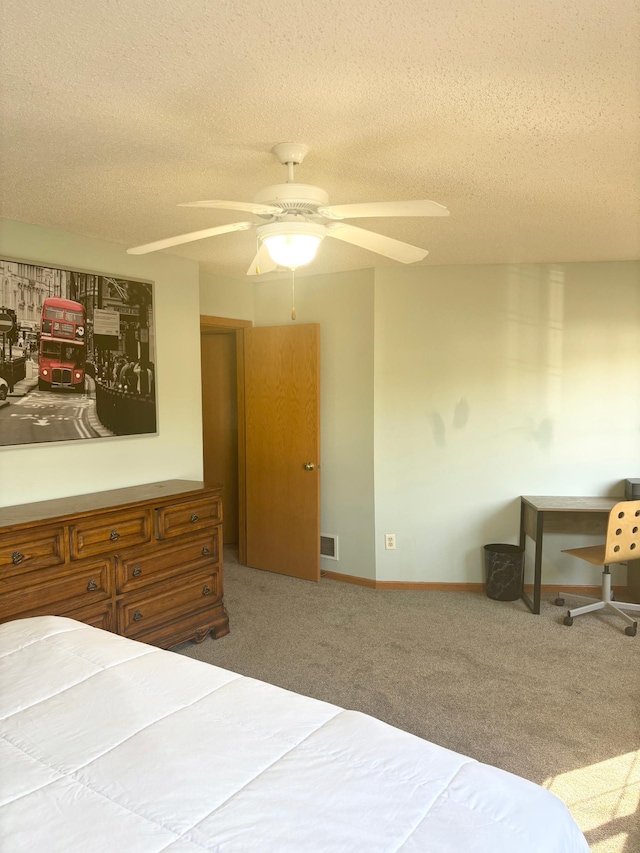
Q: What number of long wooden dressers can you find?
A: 1